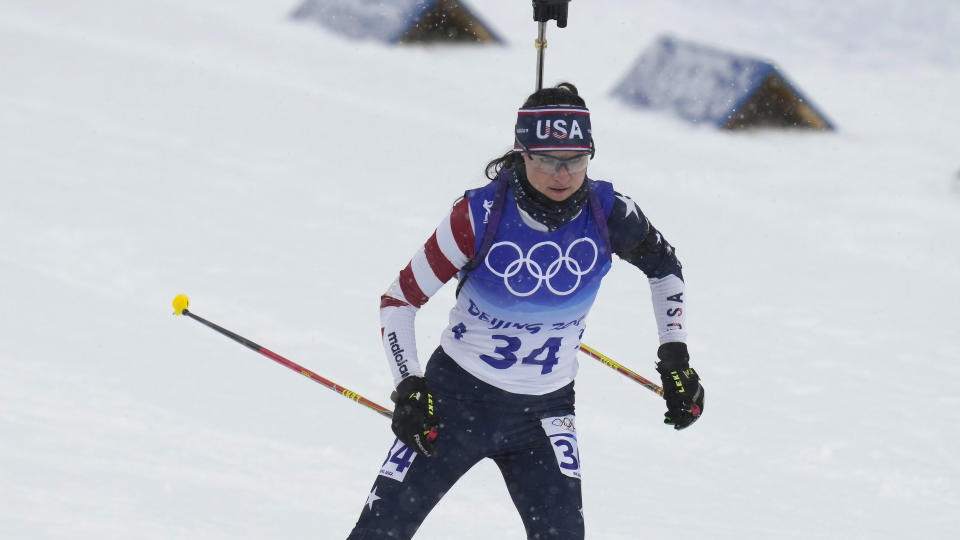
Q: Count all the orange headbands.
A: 0